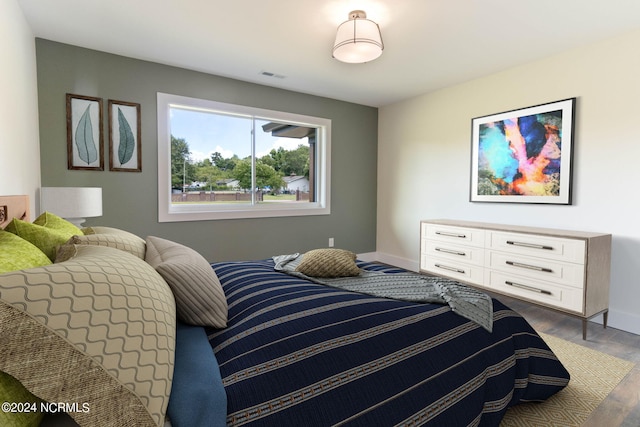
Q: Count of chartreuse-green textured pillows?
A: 3